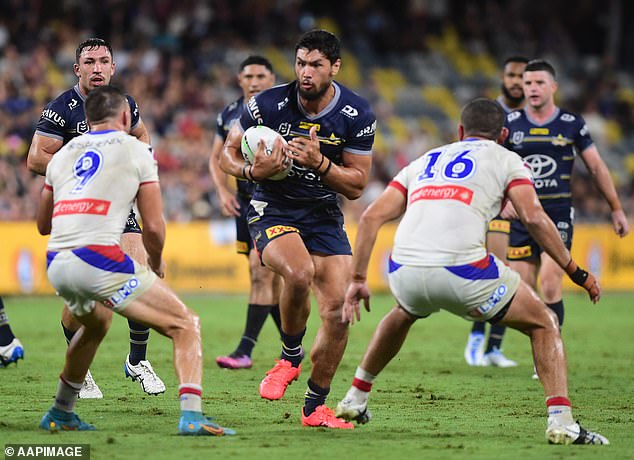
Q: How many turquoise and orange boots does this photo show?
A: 2